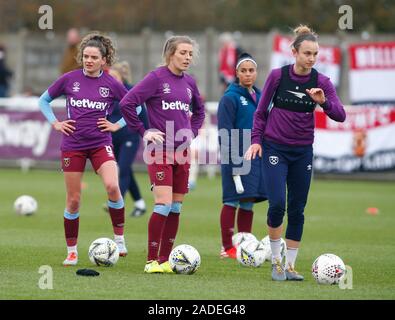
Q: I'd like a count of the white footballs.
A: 7